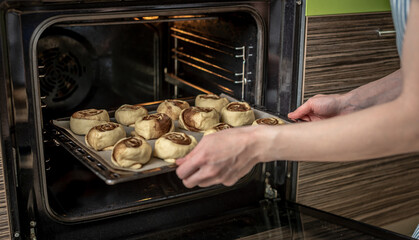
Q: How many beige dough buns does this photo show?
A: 12